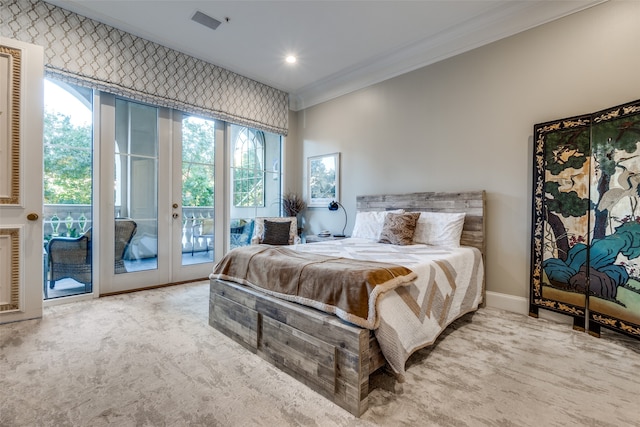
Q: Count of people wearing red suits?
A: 0